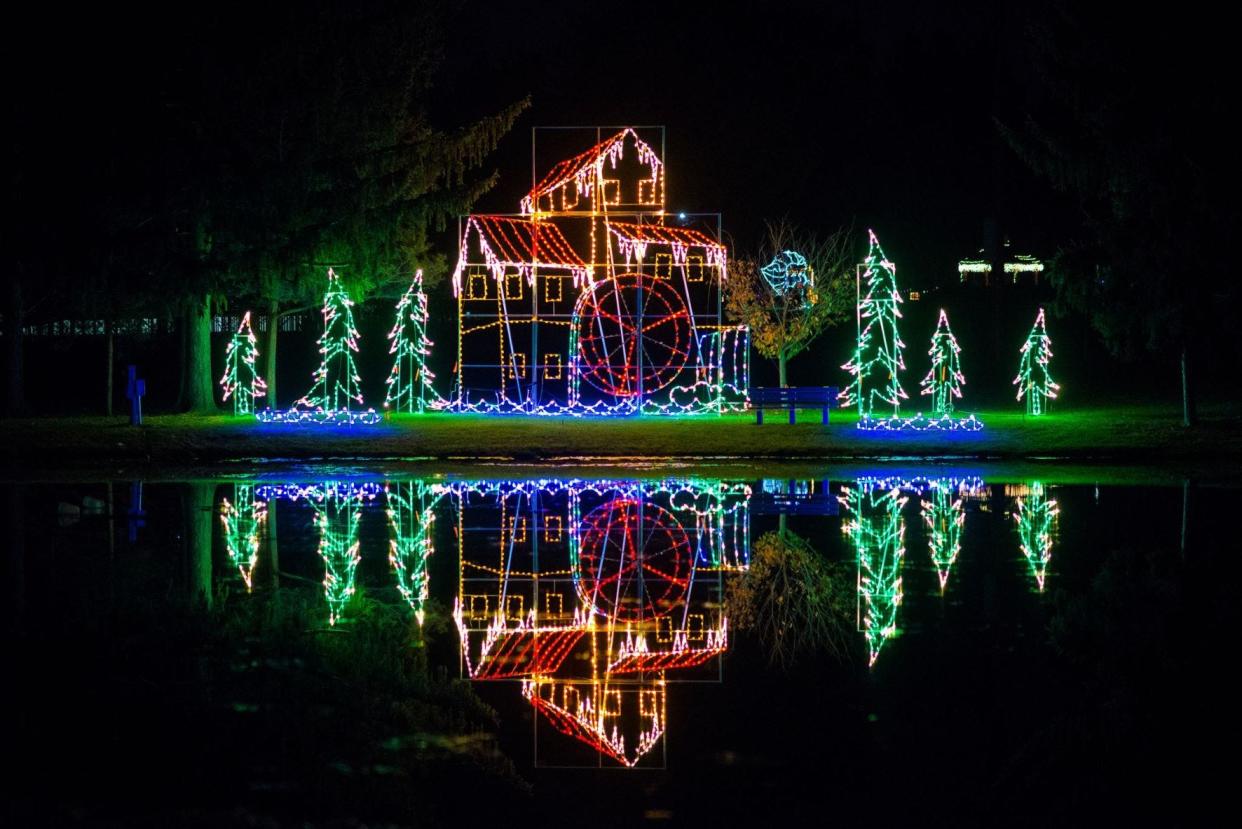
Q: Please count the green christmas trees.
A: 6